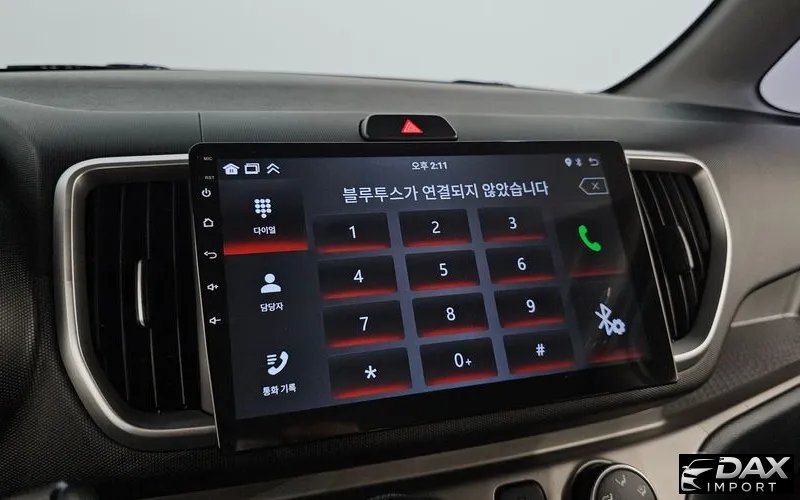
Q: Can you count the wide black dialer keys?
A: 12